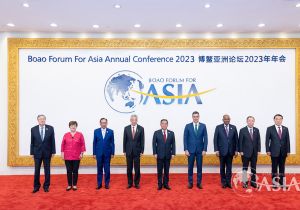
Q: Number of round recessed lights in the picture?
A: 11